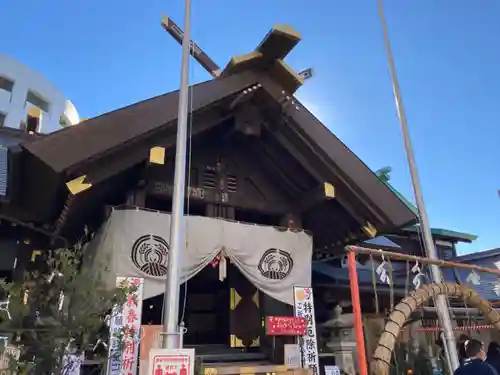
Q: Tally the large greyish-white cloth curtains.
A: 1